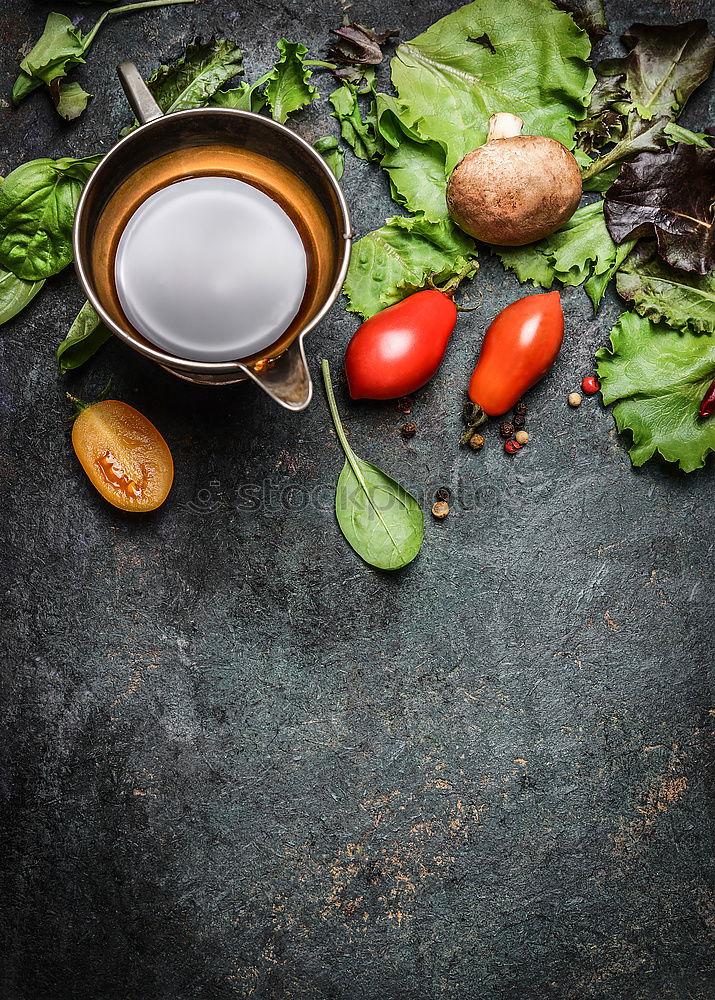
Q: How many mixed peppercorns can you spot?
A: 12